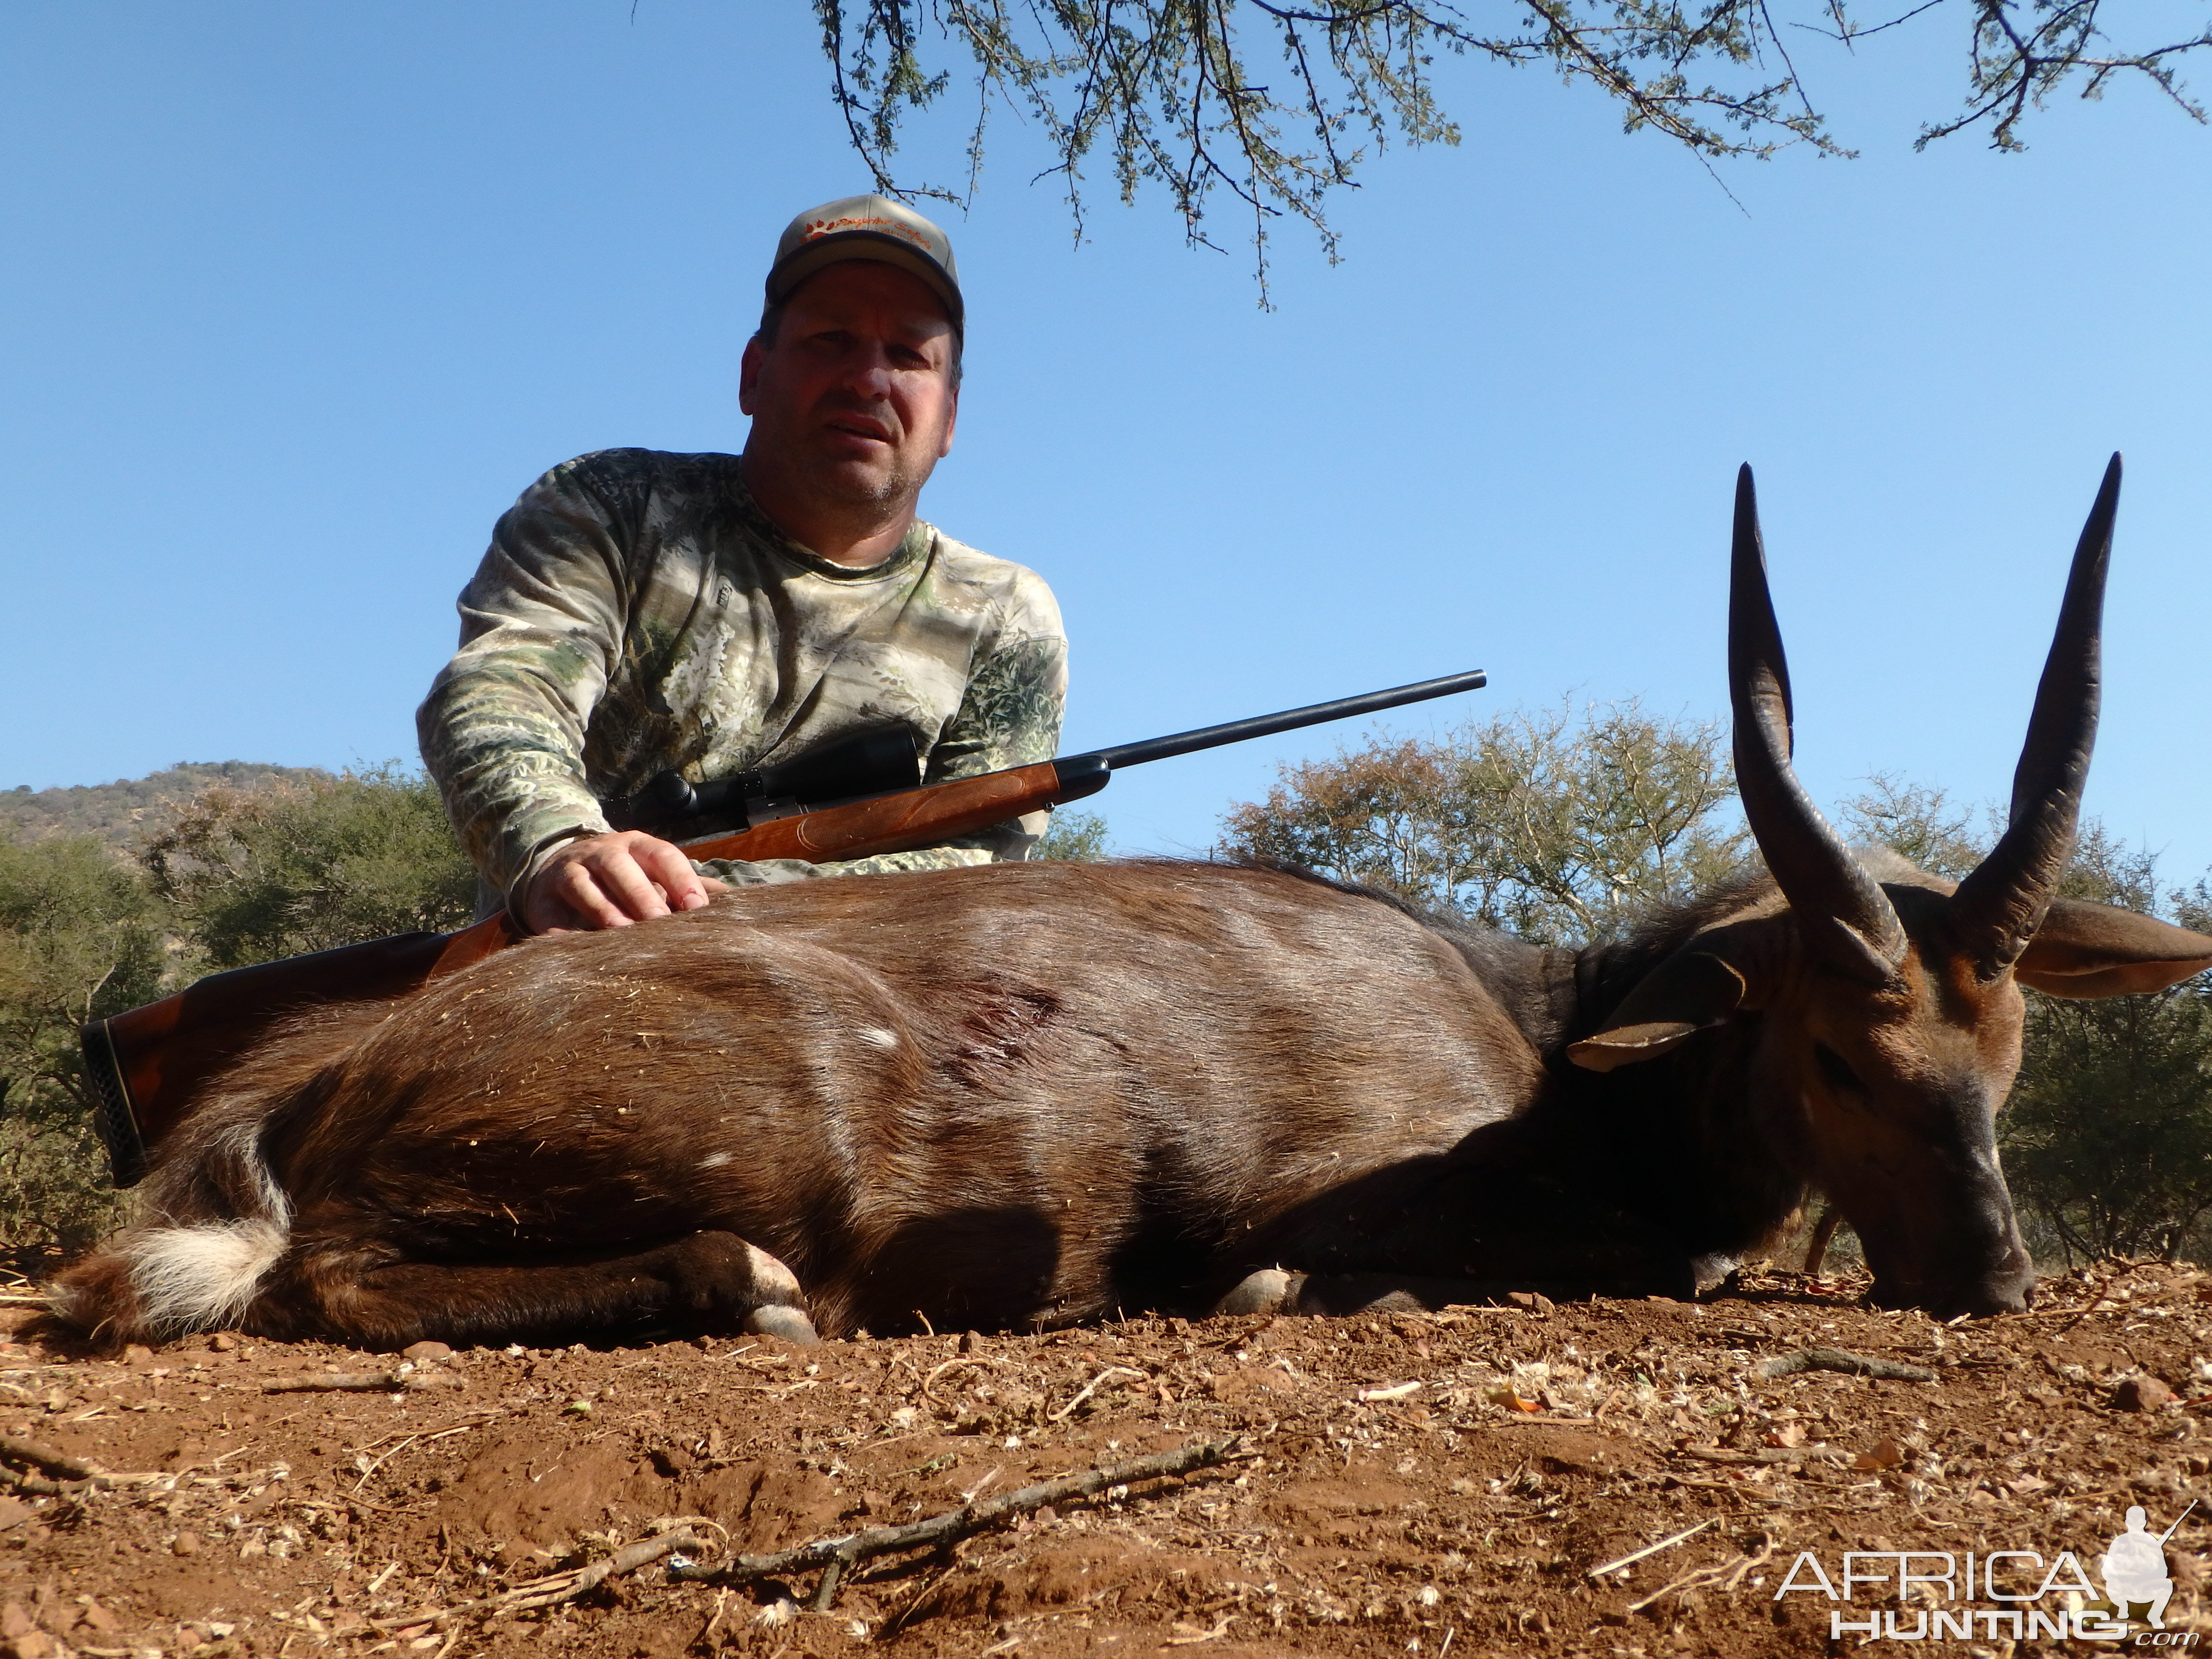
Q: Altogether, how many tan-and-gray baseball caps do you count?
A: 1